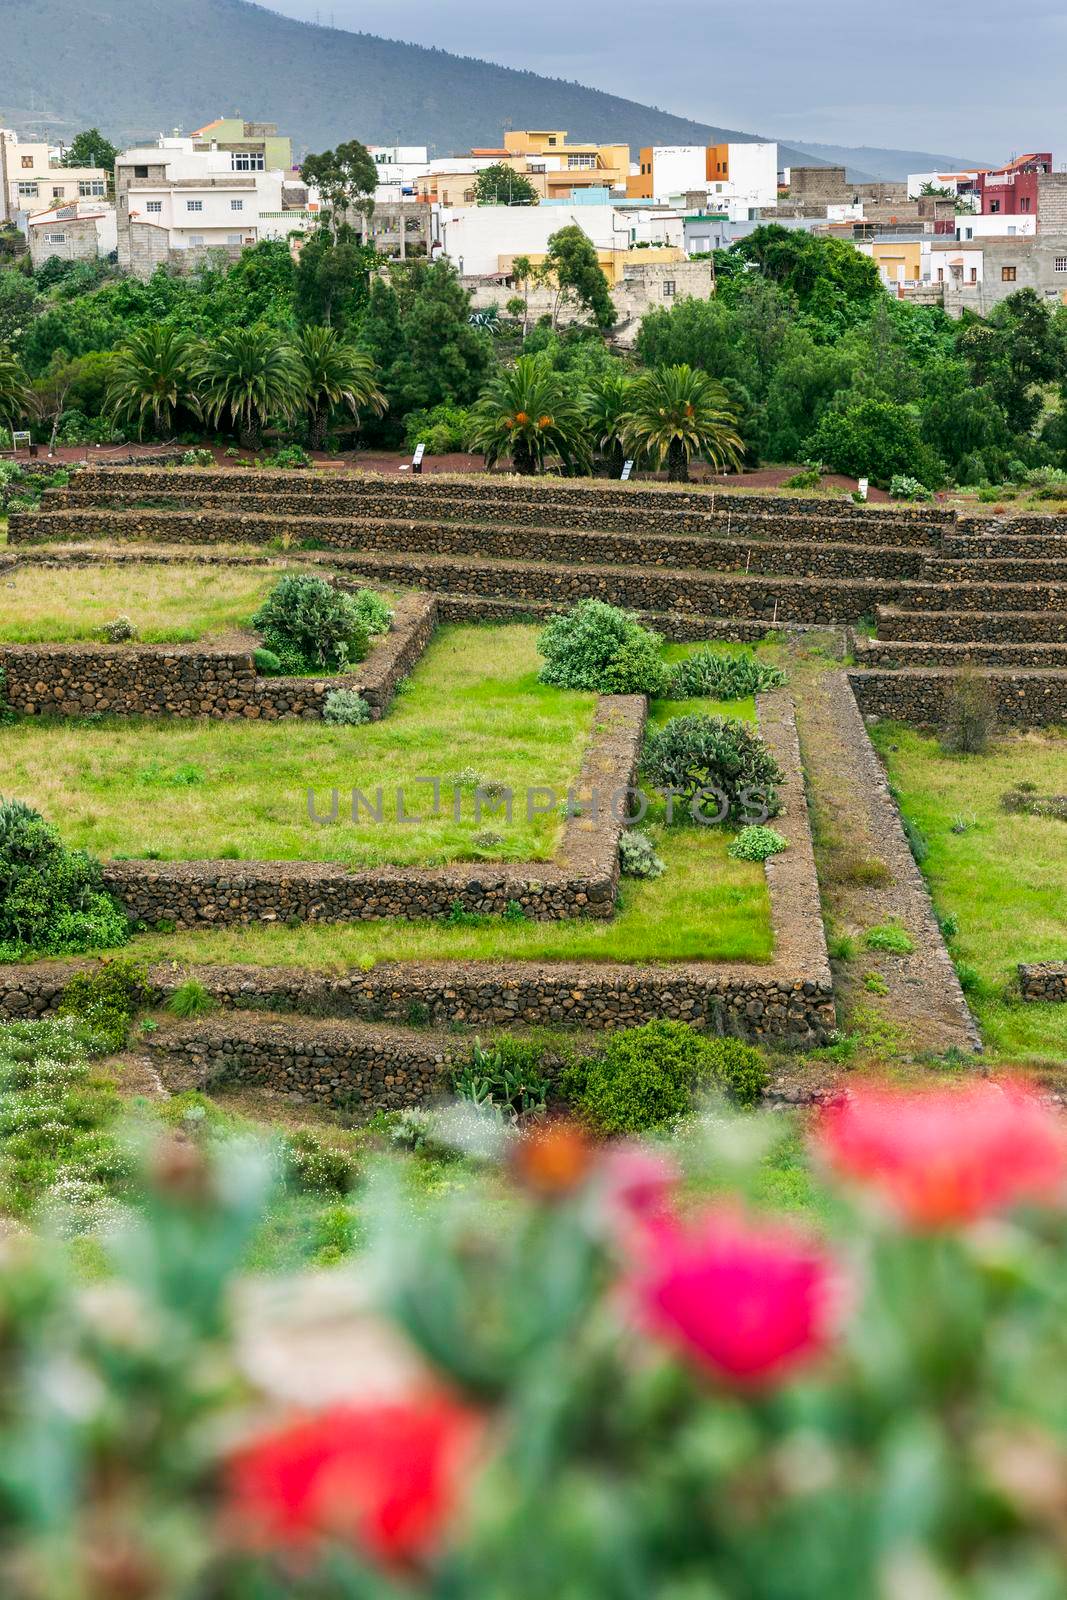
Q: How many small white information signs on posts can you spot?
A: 4